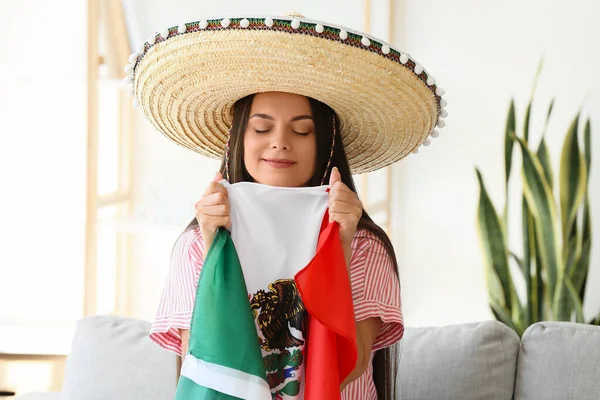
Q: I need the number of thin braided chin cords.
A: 2